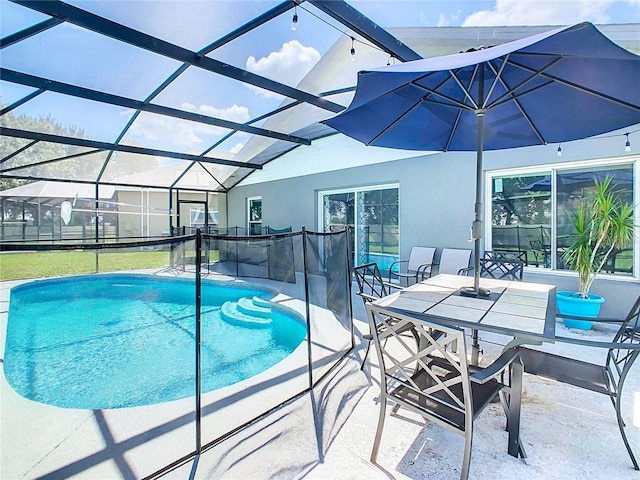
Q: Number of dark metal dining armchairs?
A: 4